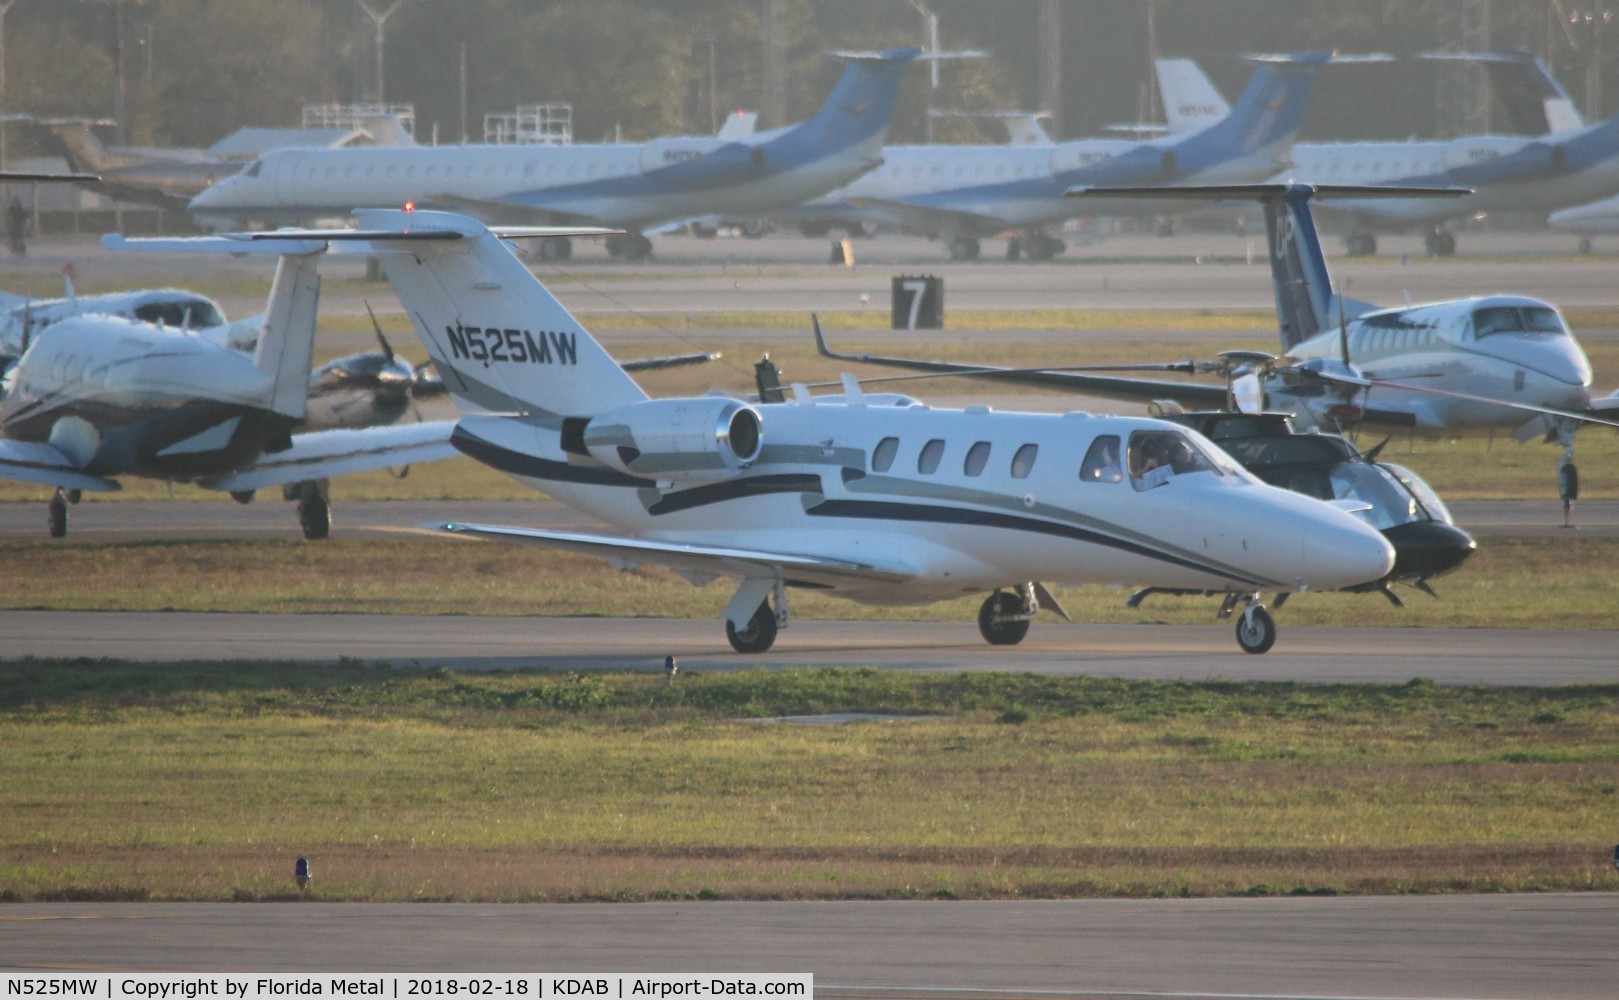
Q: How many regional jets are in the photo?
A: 3